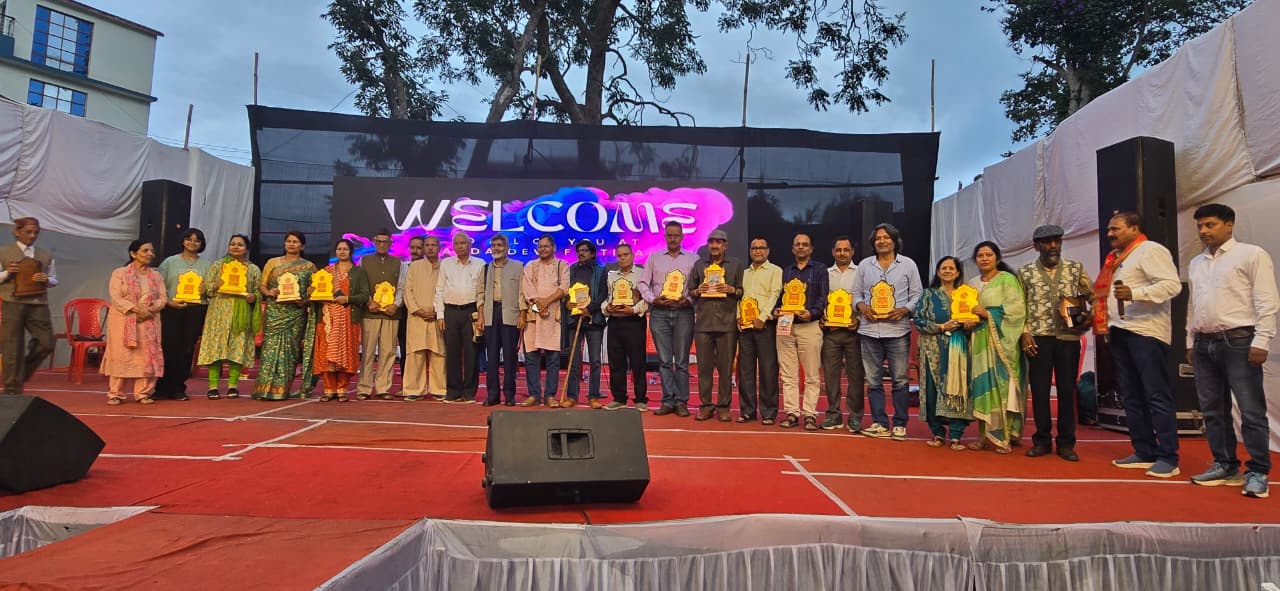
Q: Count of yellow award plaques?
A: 14